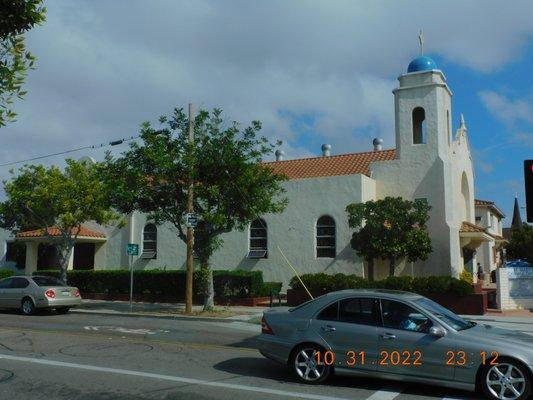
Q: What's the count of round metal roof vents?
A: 3